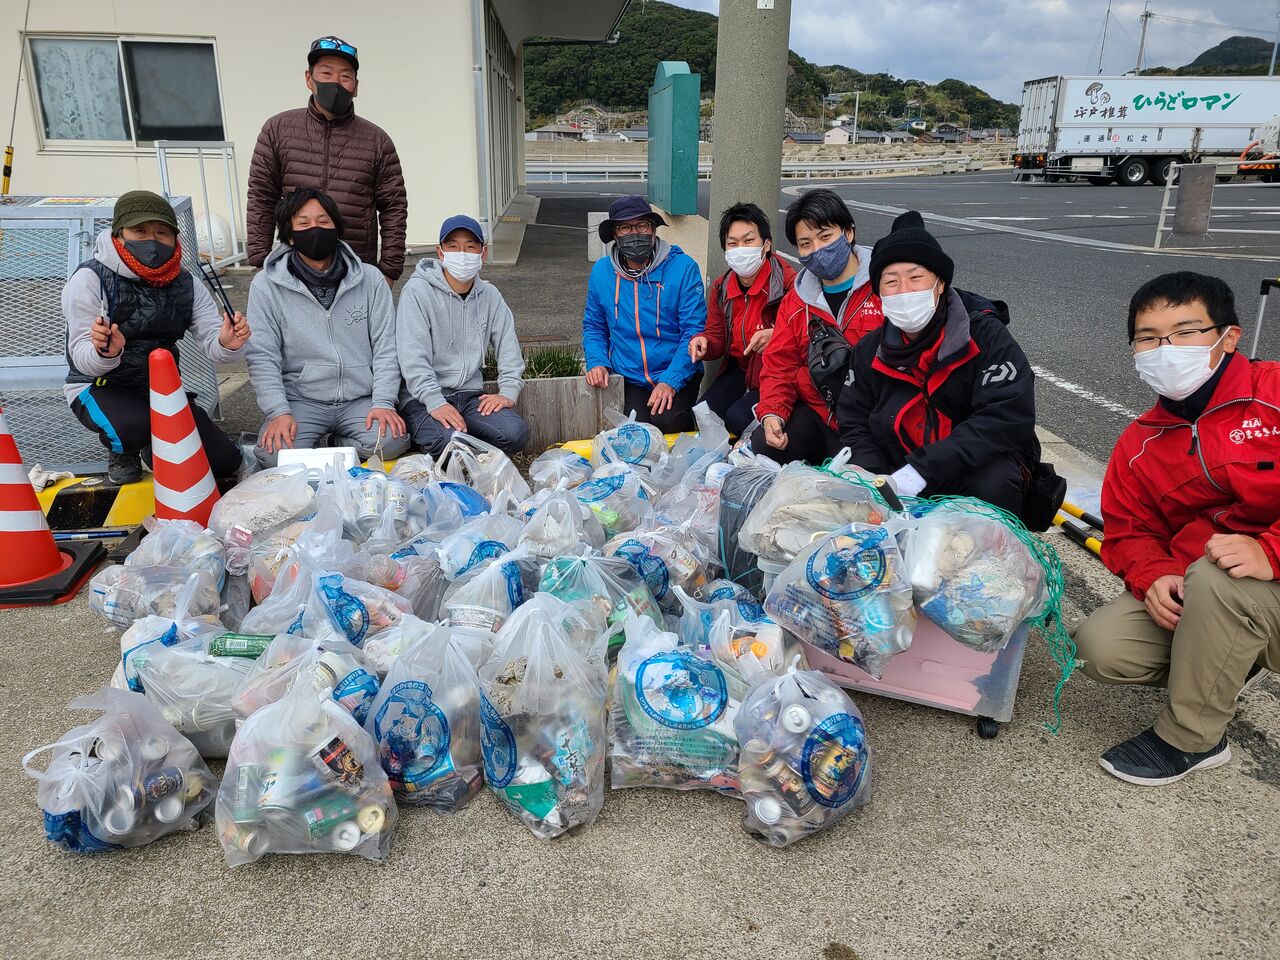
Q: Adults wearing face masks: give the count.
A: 9